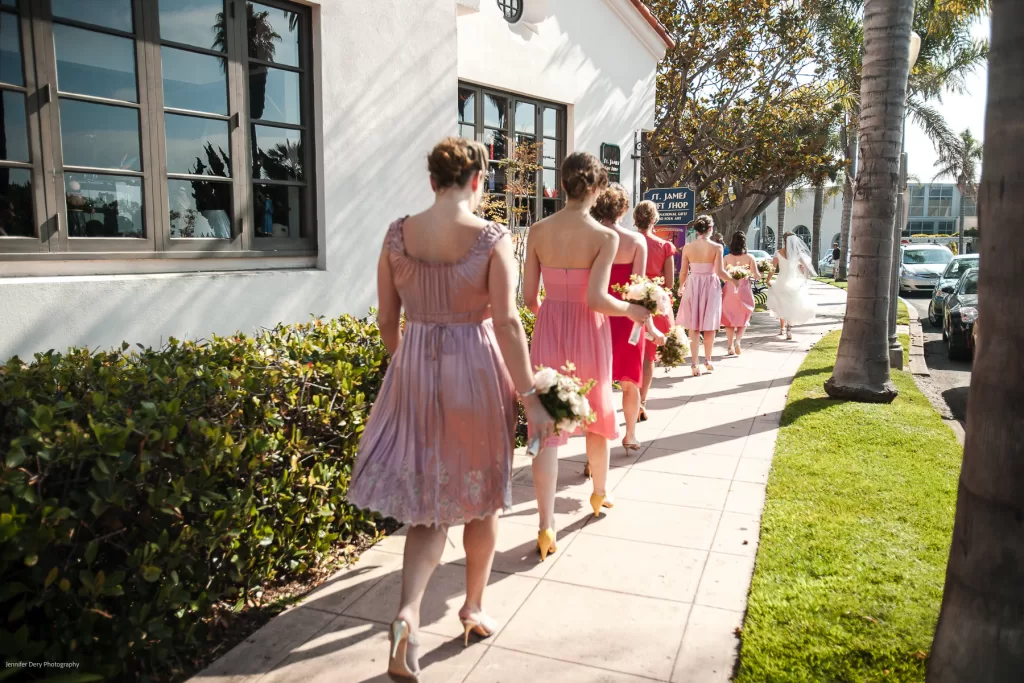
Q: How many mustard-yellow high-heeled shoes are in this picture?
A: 2